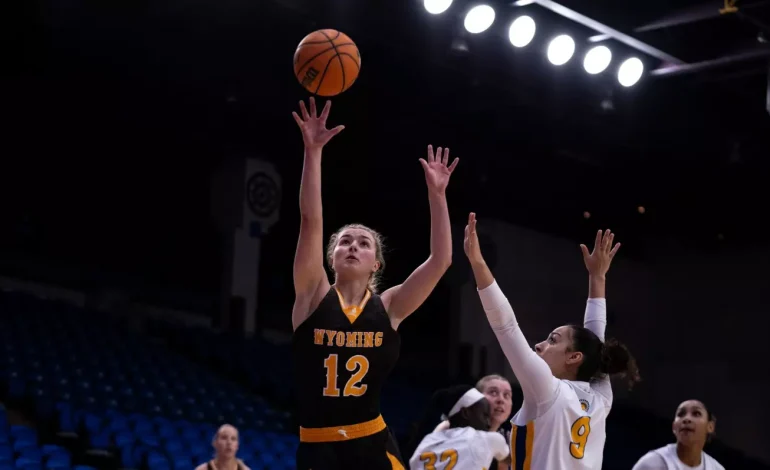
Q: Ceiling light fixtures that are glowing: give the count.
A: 6